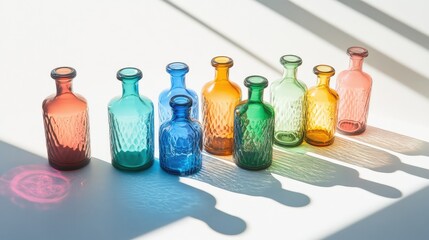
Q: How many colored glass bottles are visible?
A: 9